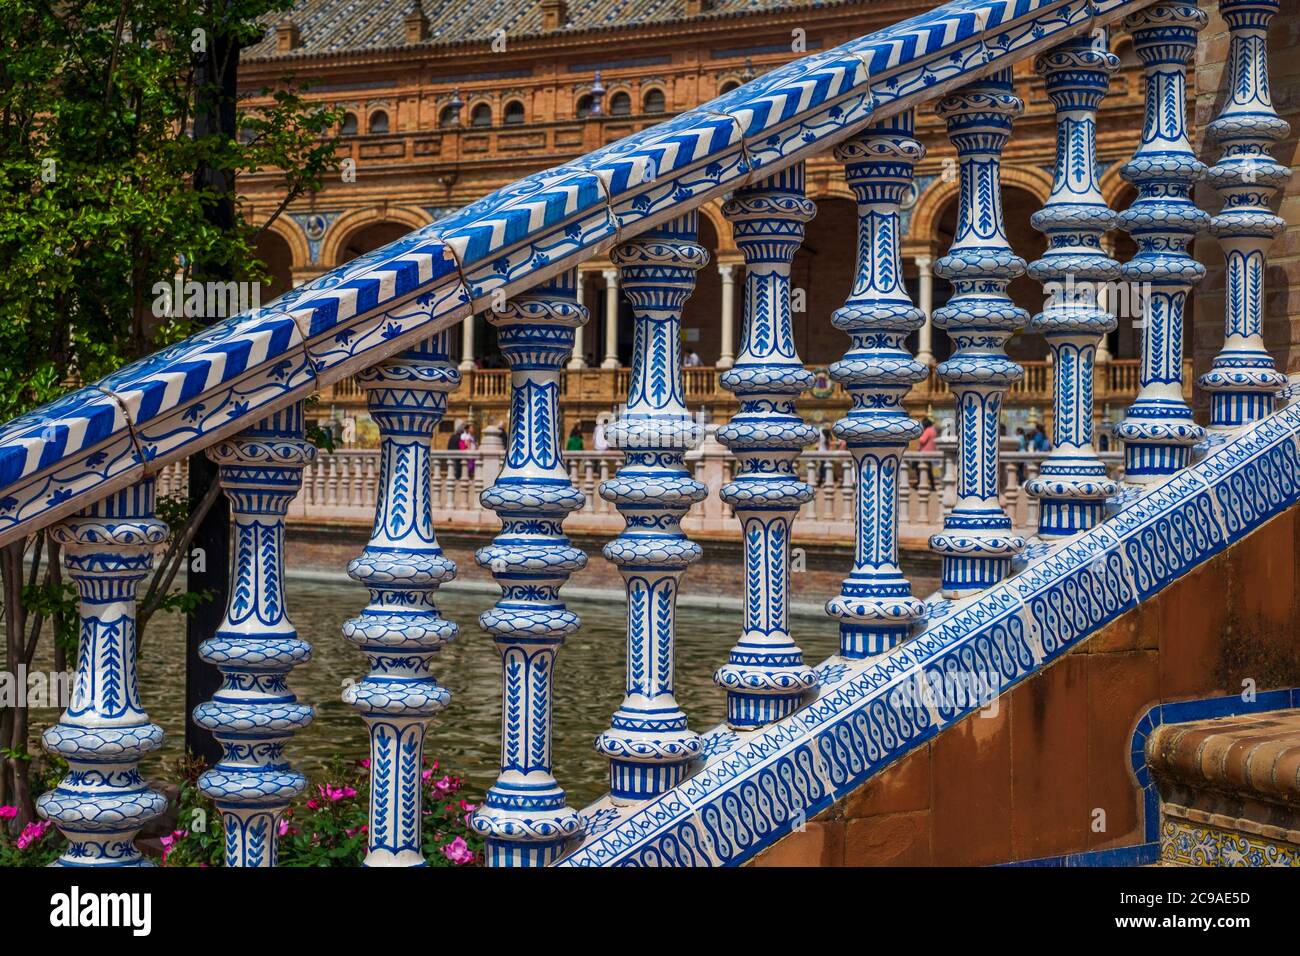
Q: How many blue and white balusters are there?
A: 11